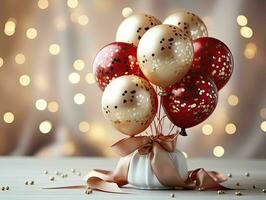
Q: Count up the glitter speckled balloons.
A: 7